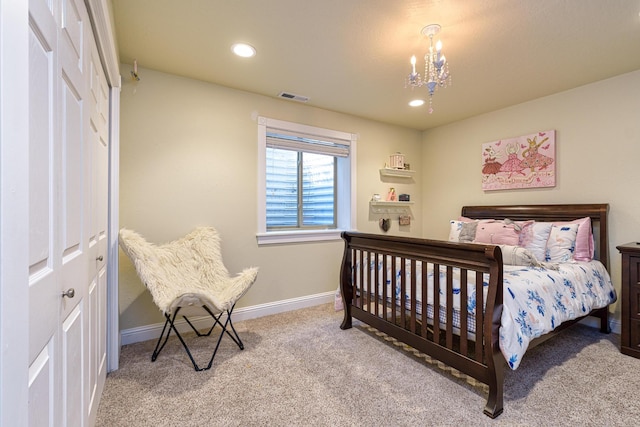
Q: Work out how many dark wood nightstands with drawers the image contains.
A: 1